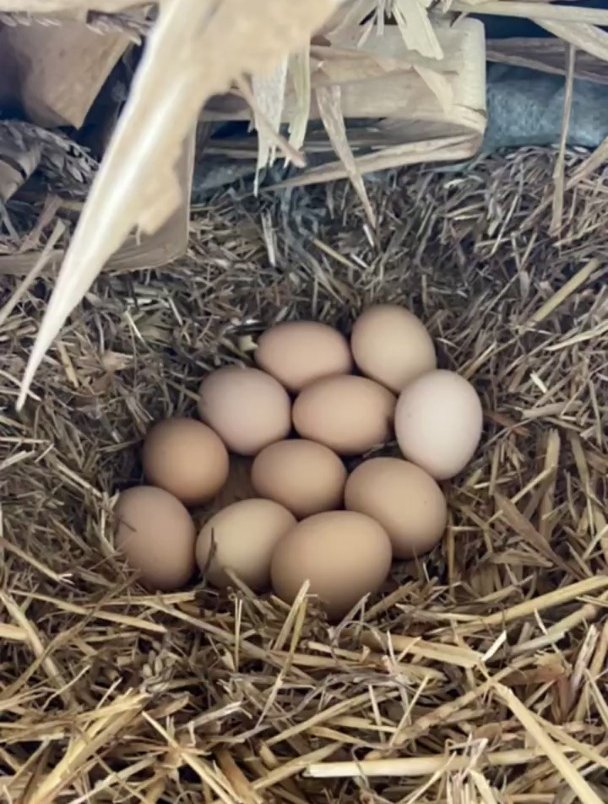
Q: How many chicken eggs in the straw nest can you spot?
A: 11